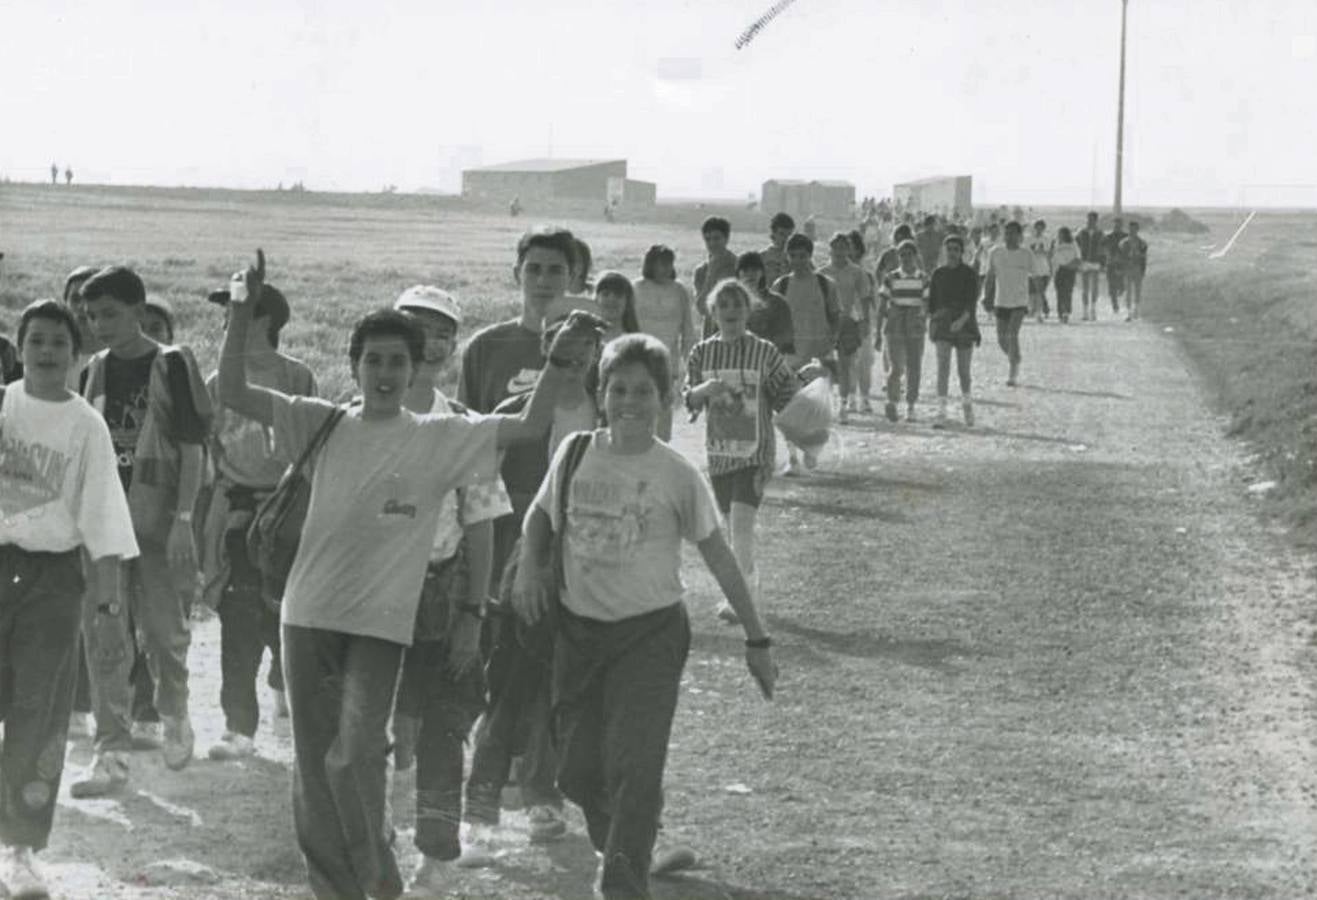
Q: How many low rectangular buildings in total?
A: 3